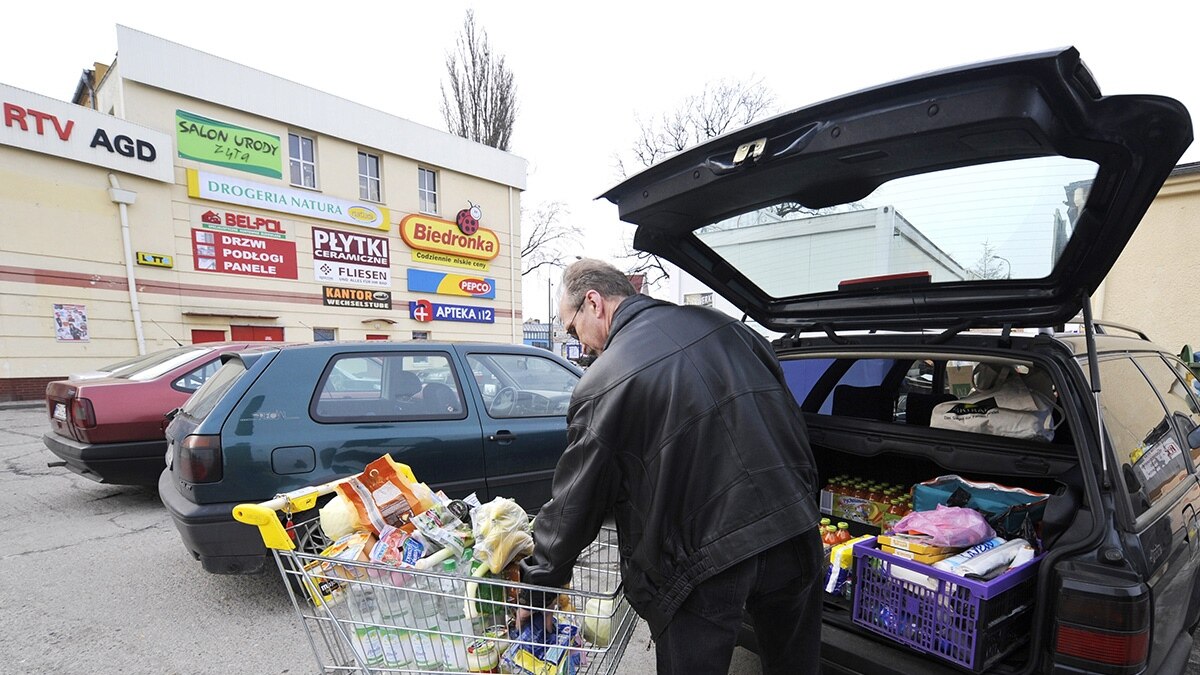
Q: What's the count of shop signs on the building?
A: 10